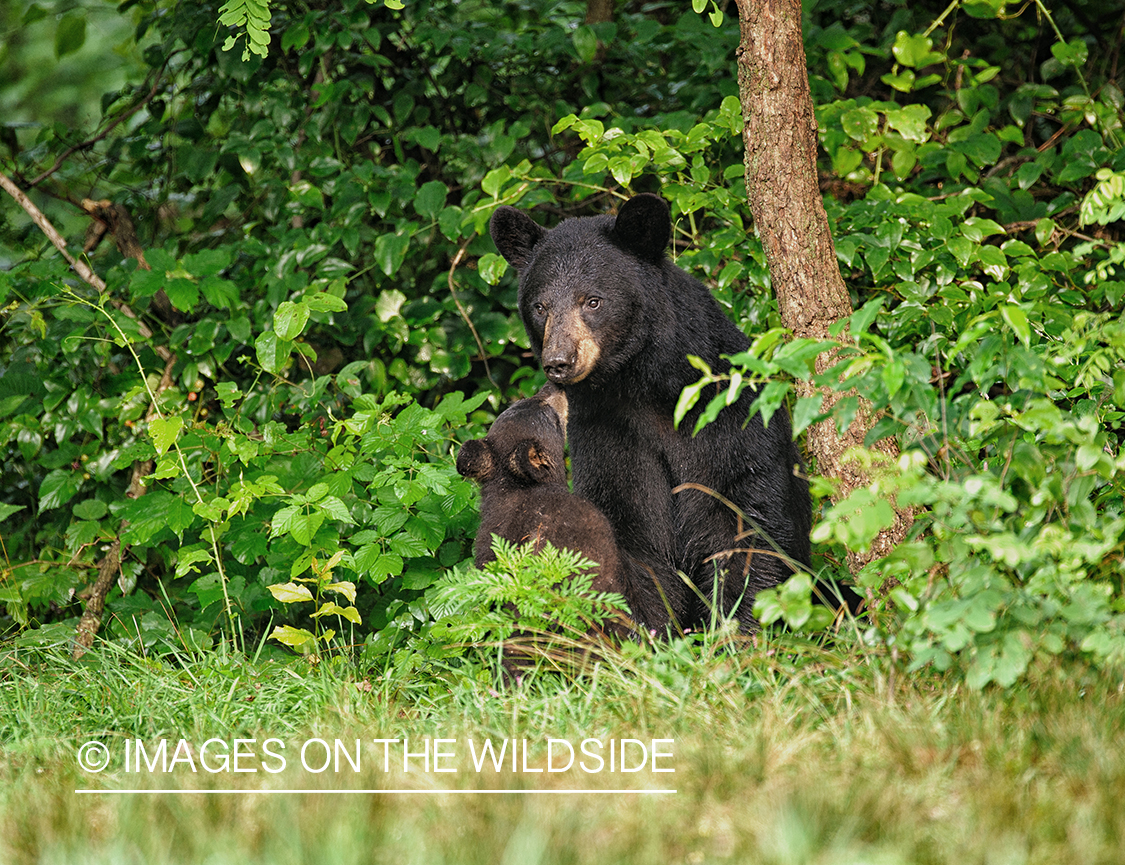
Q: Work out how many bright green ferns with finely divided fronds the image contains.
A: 1